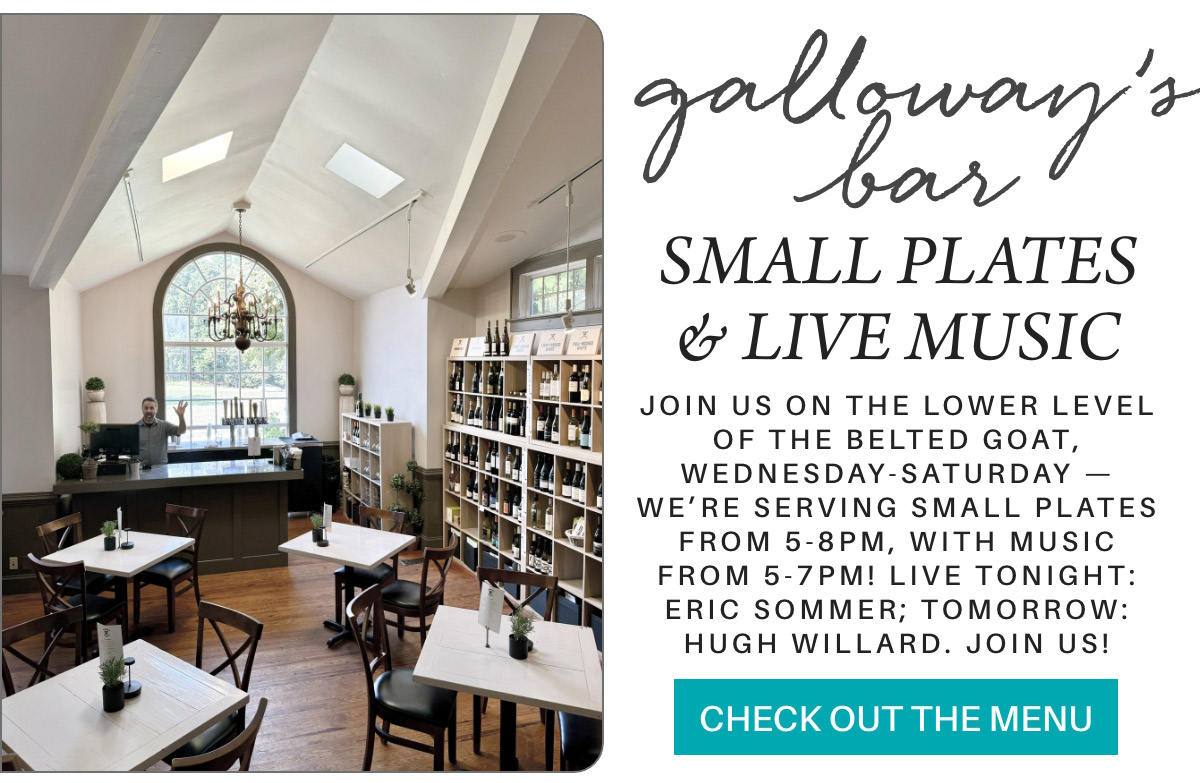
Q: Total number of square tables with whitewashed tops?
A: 4